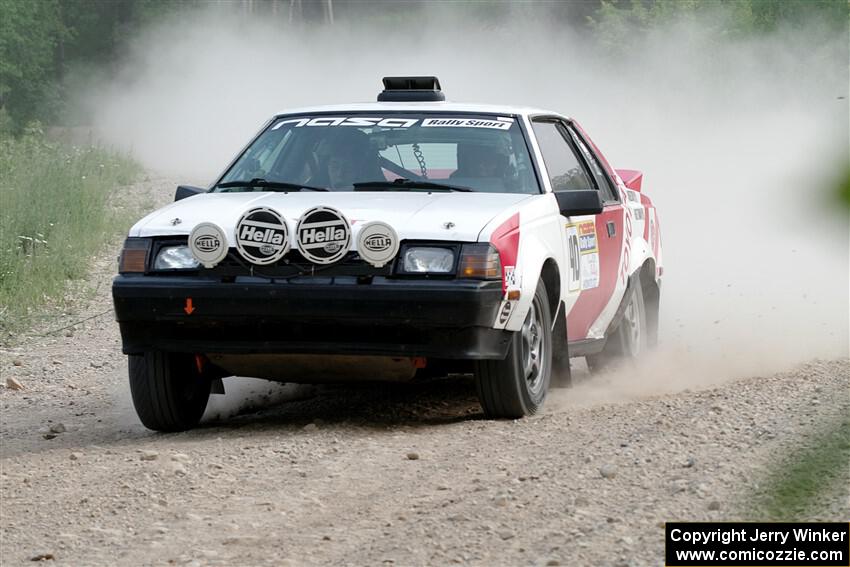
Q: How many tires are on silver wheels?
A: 2